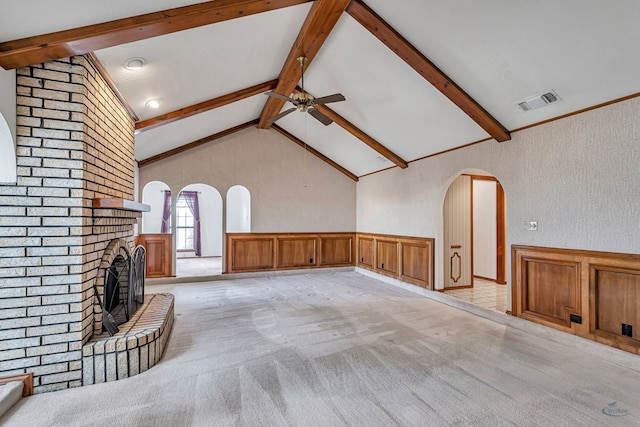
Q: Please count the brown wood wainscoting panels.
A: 9